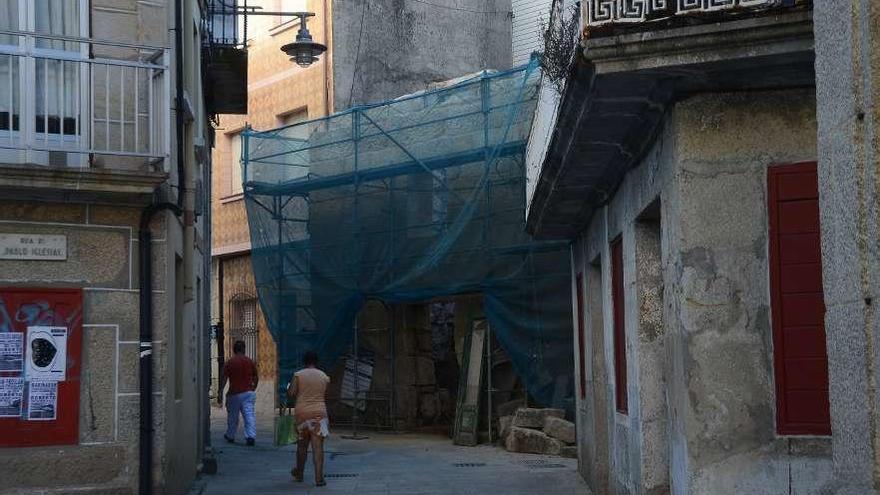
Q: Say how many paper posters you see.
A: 4